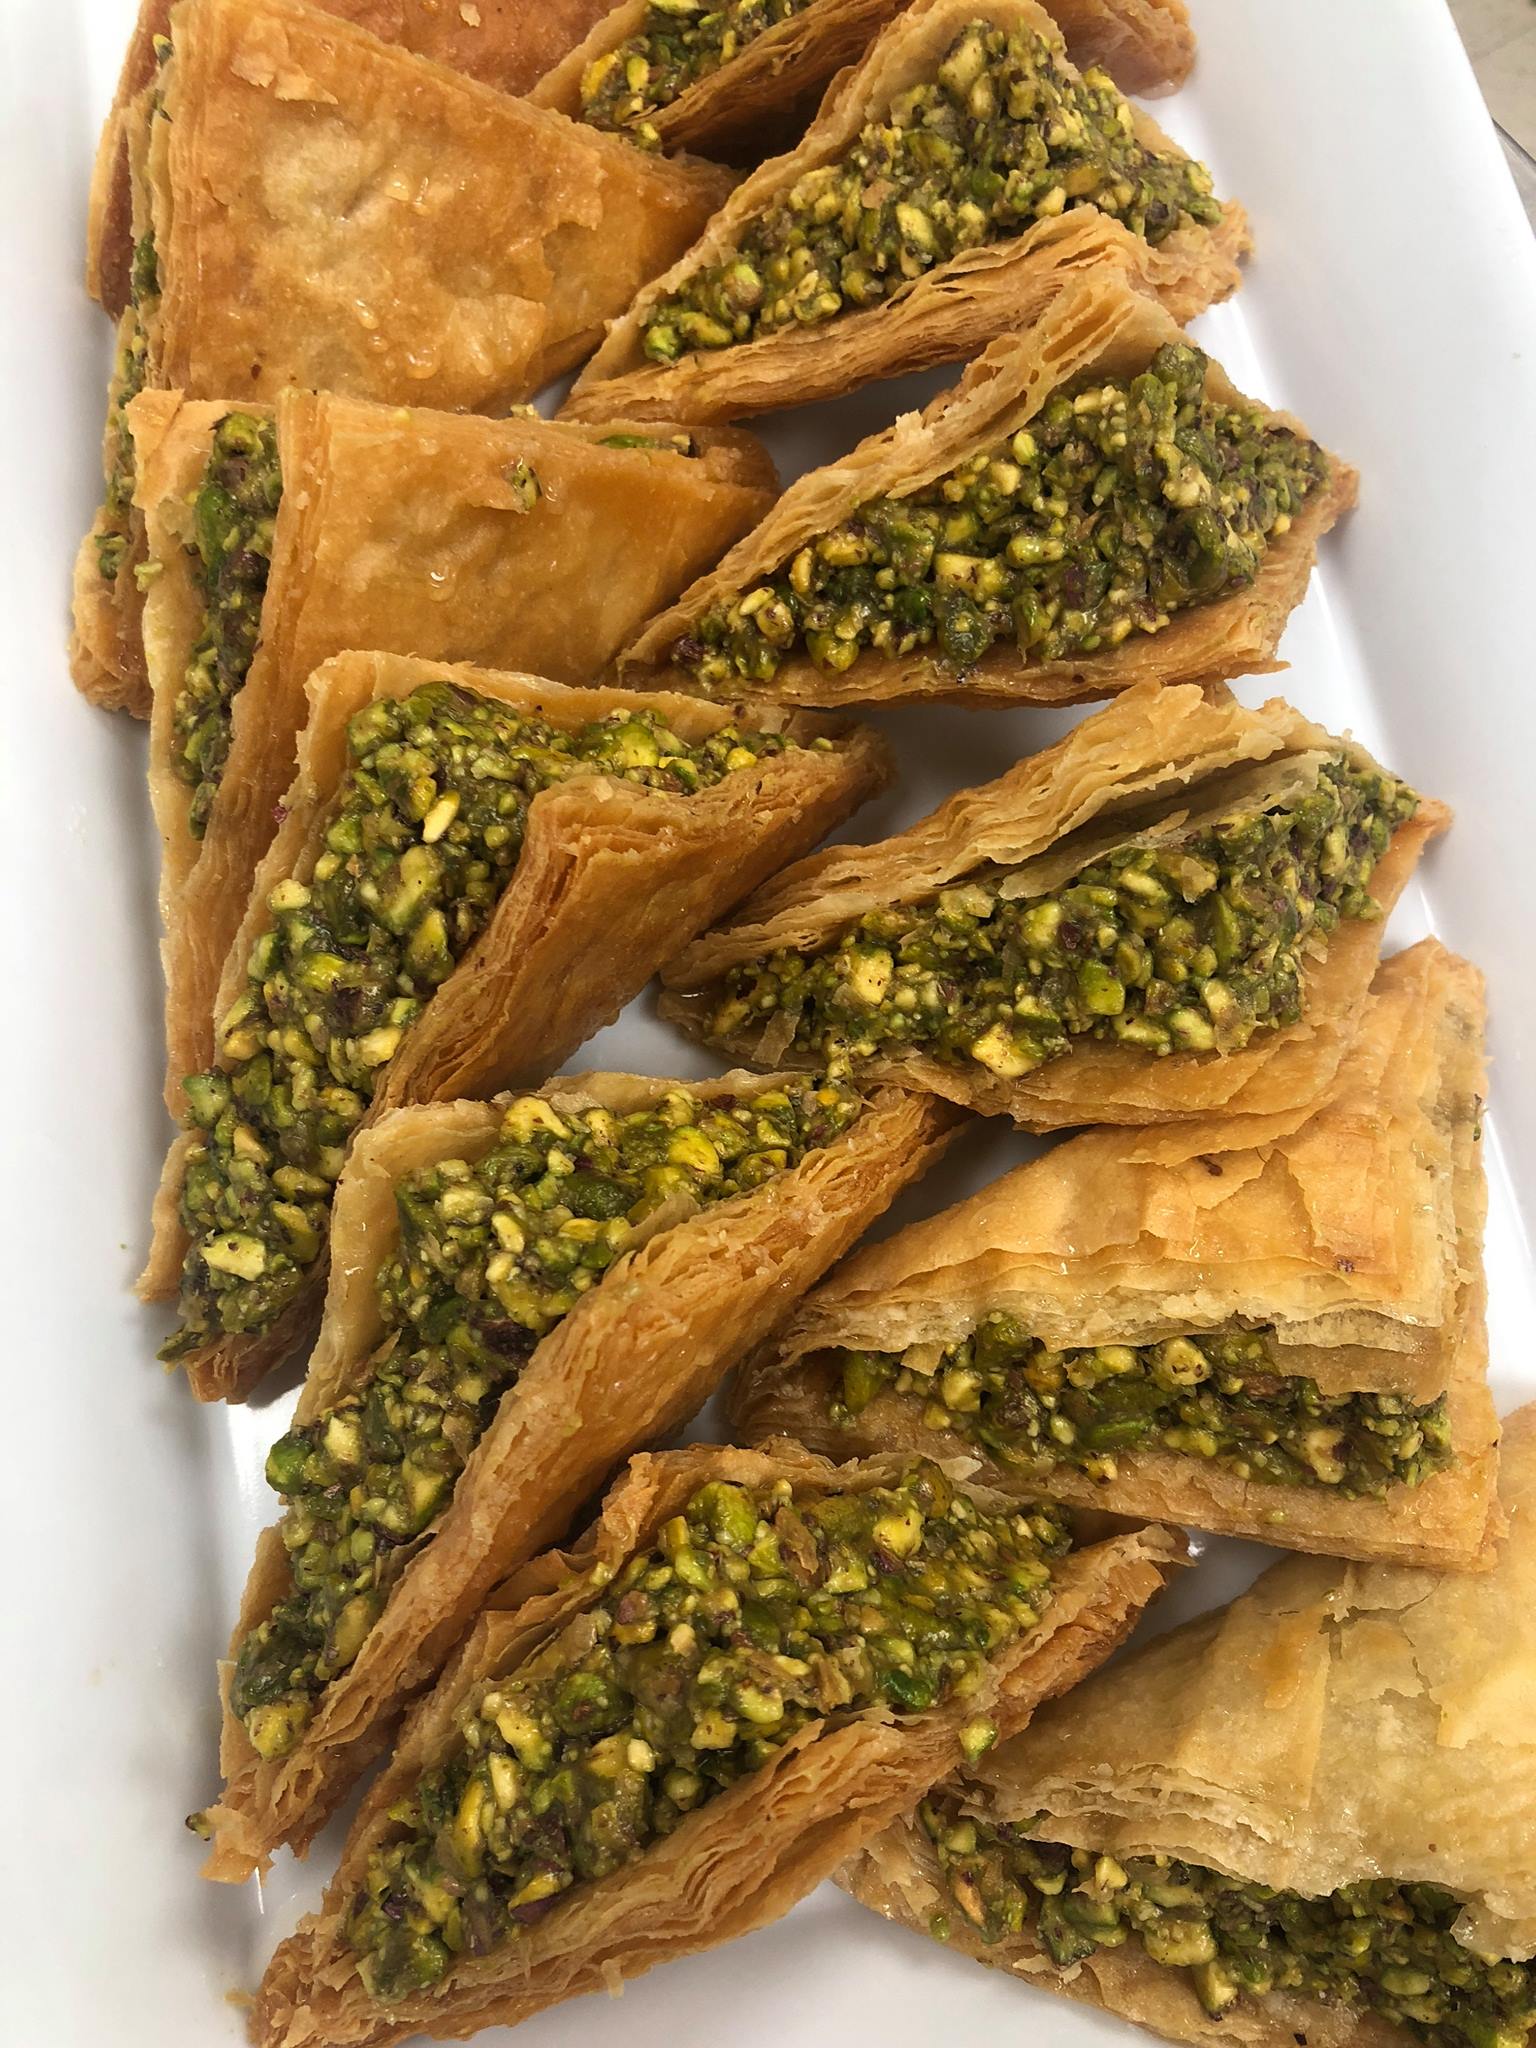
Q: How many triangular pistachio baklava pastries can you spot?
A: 12